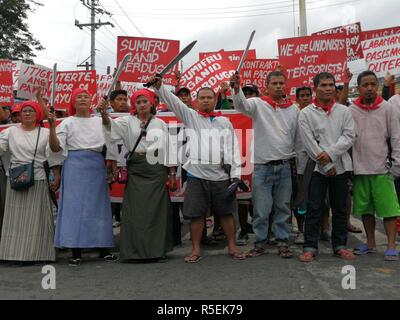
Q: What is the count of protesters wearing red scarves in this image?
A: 7